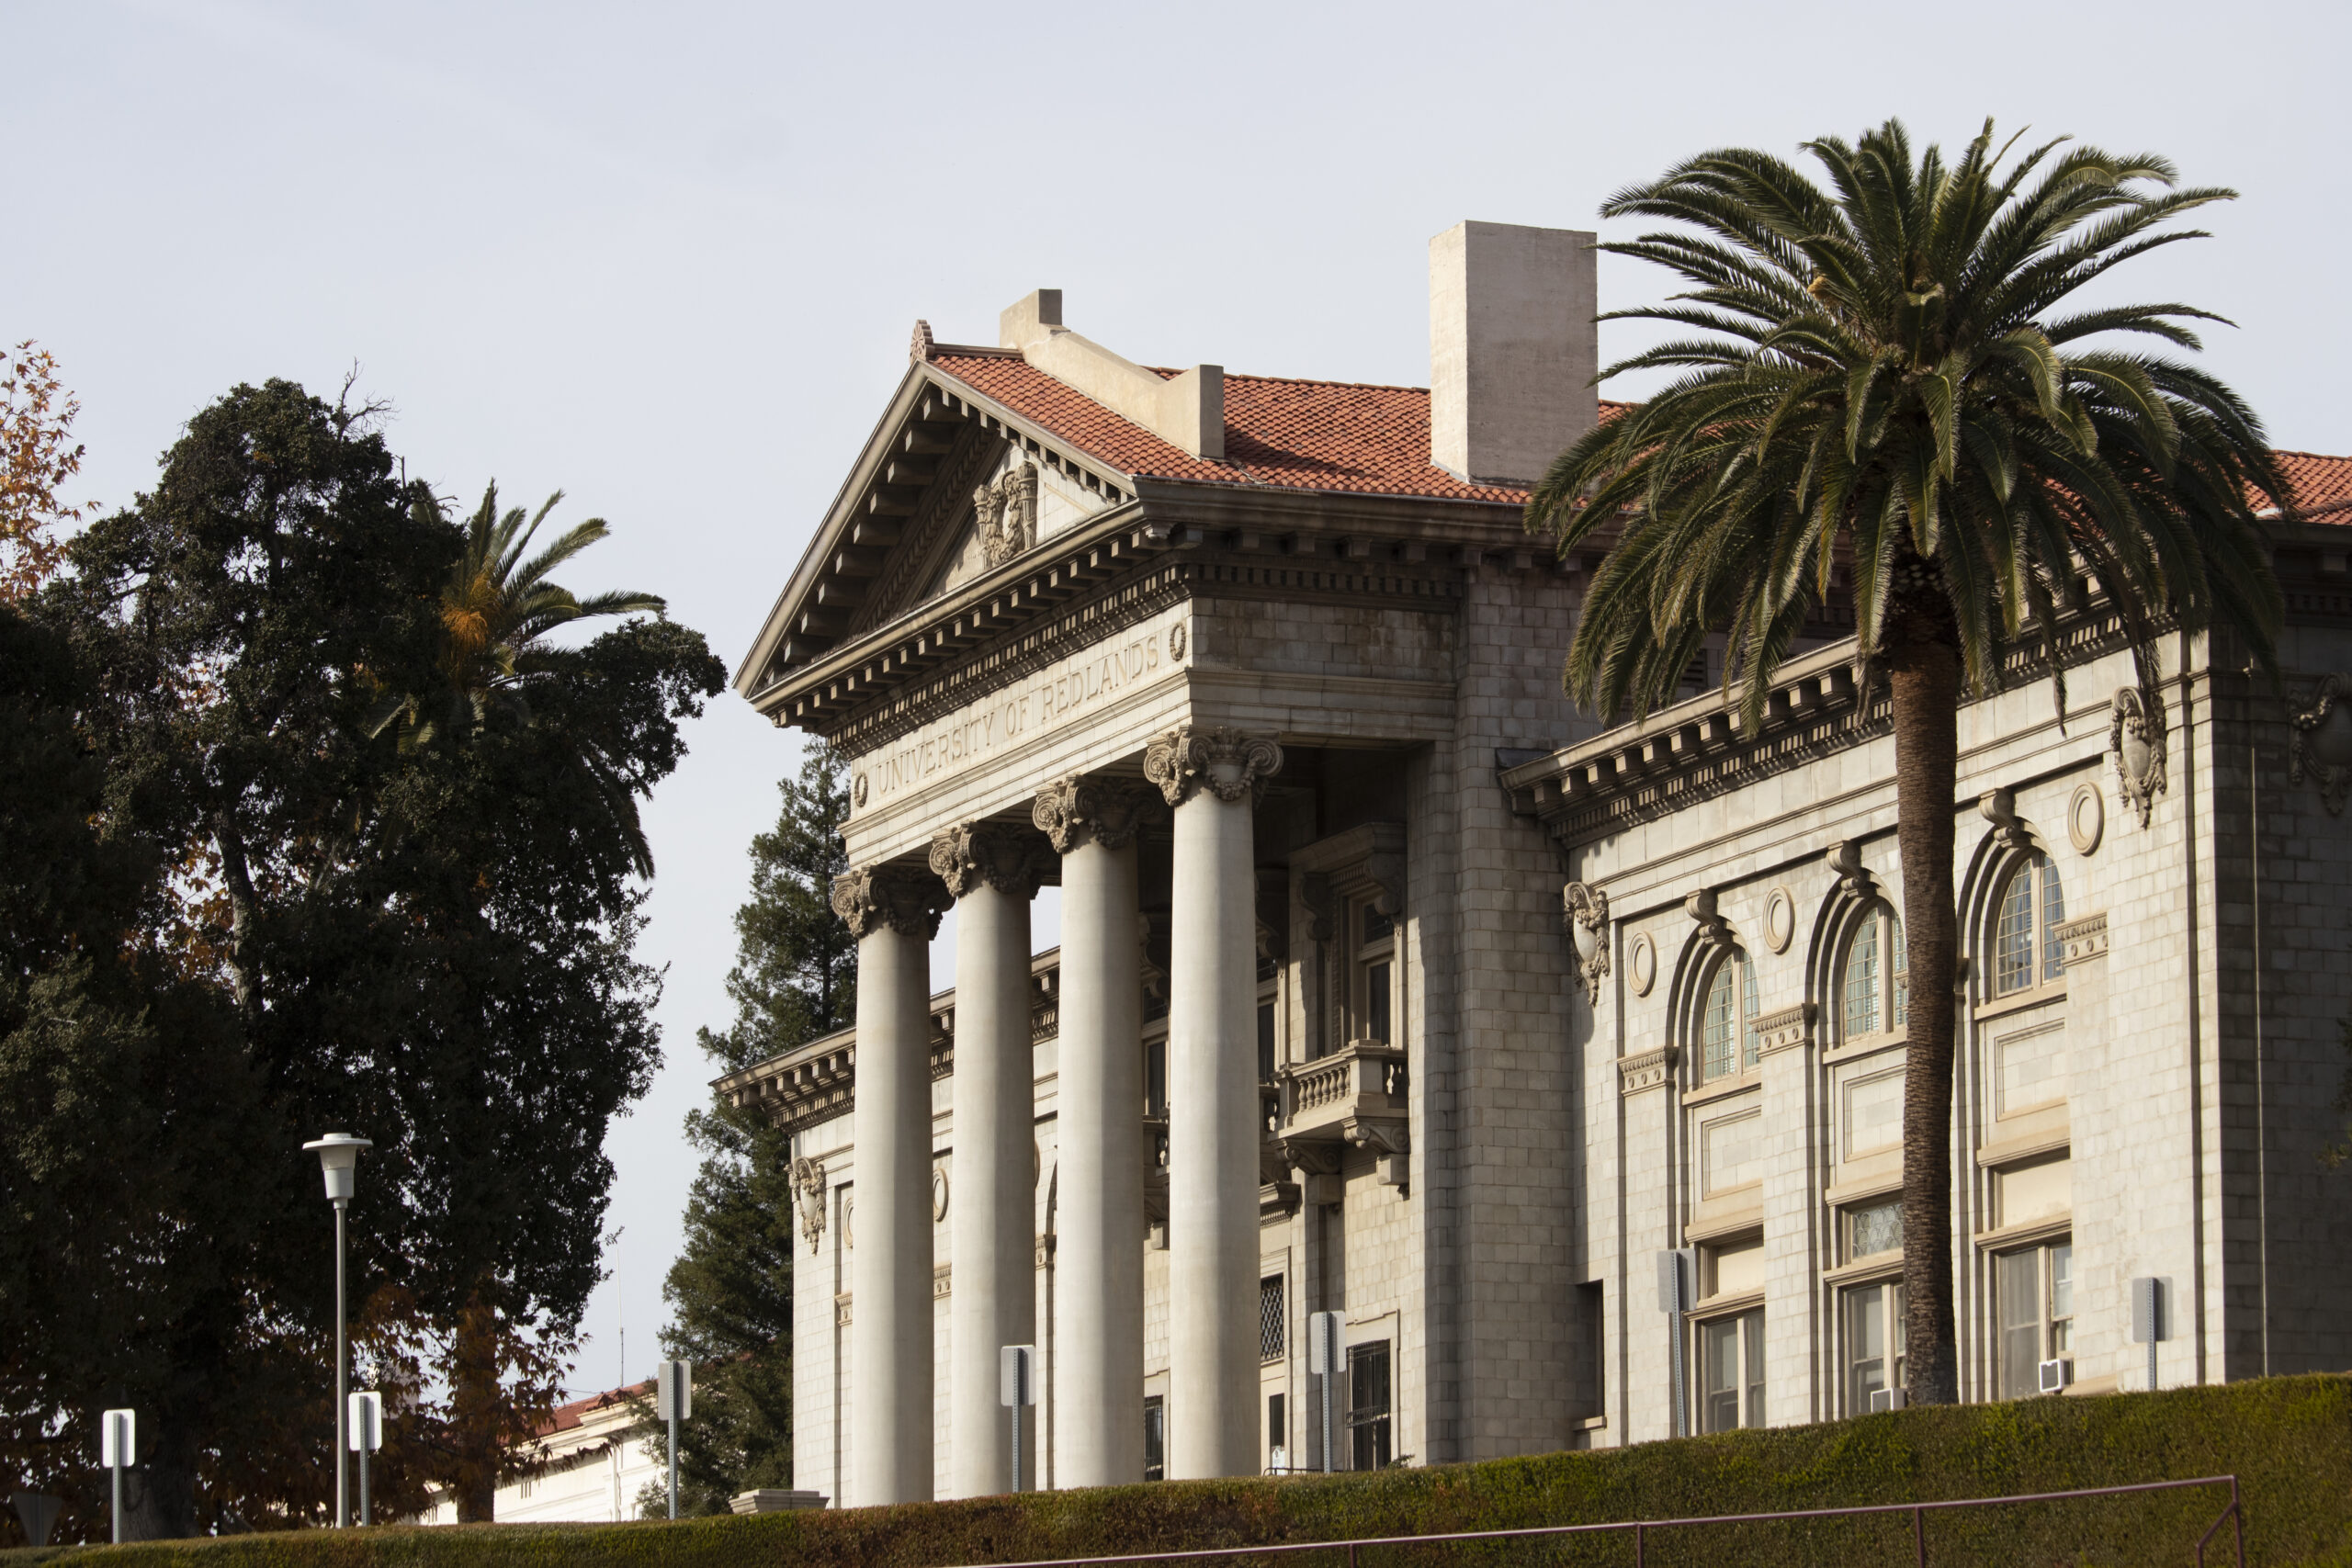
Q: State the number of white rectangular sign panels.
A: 7